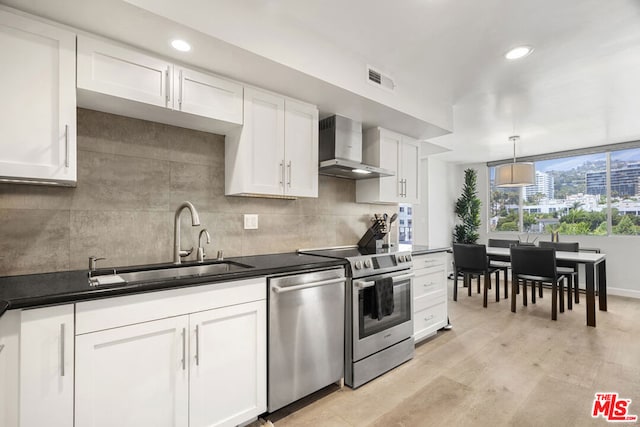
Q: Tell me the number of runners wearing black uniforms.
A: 0